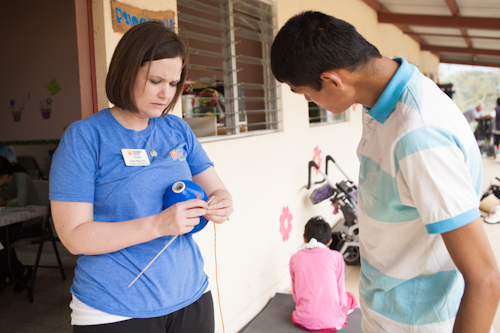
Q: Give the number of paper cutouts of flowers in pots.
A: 2